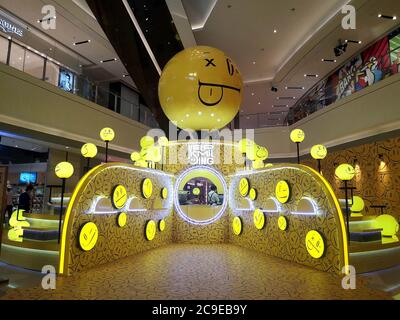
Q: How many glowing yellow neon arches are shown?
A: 2